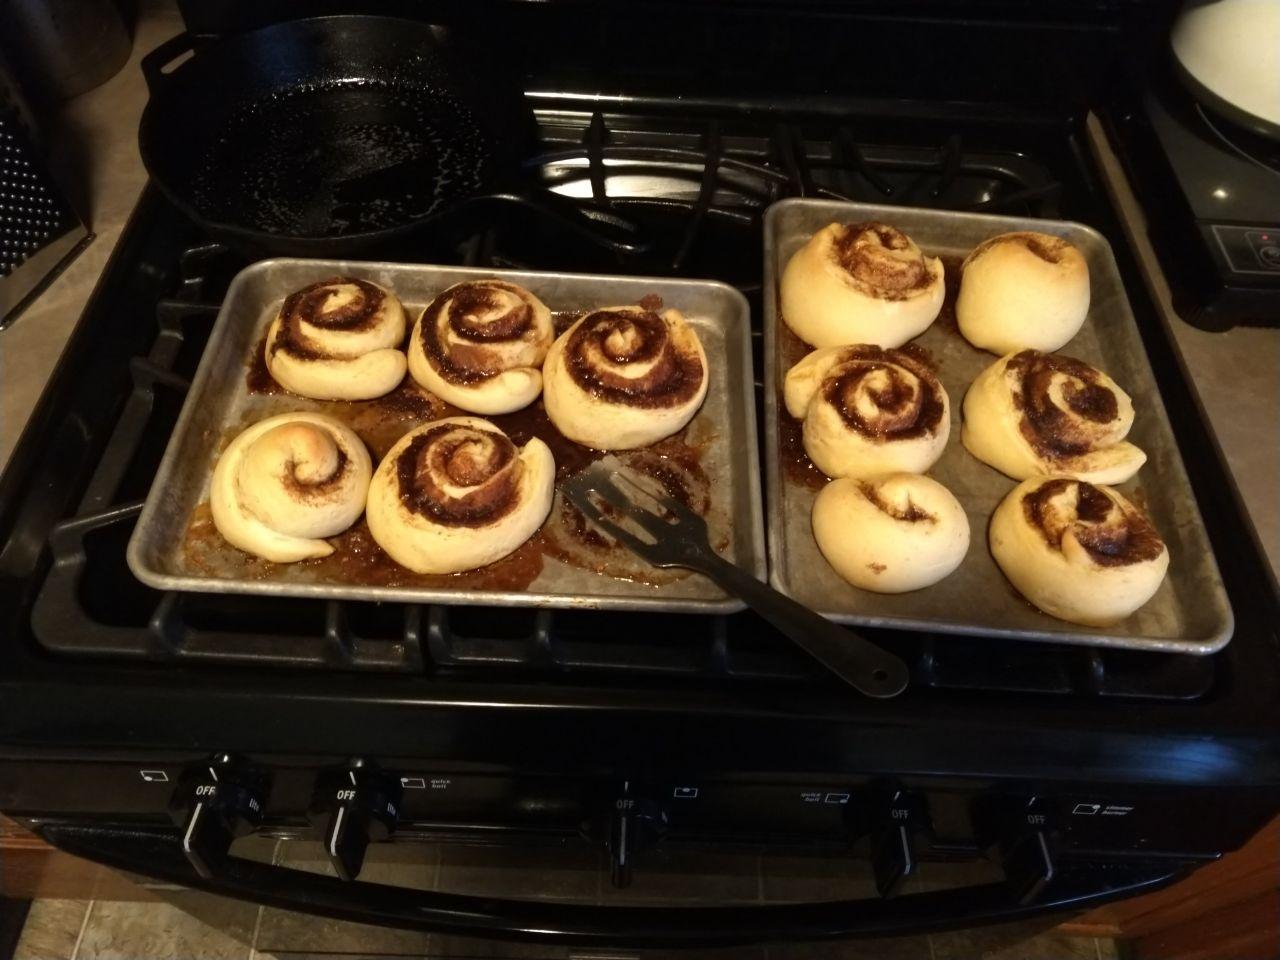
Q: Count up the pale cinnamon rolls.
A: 3